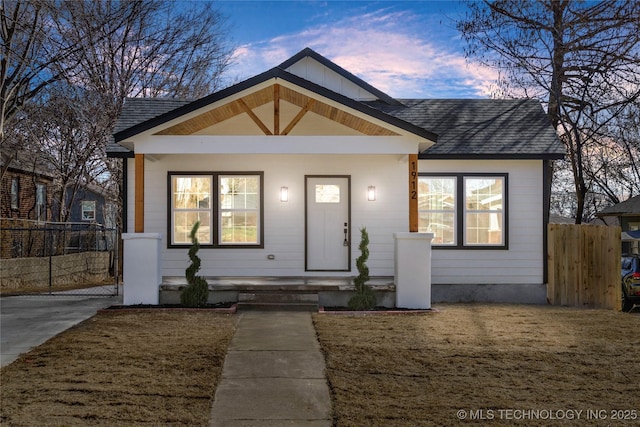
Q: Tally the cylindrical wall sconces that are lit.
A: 2